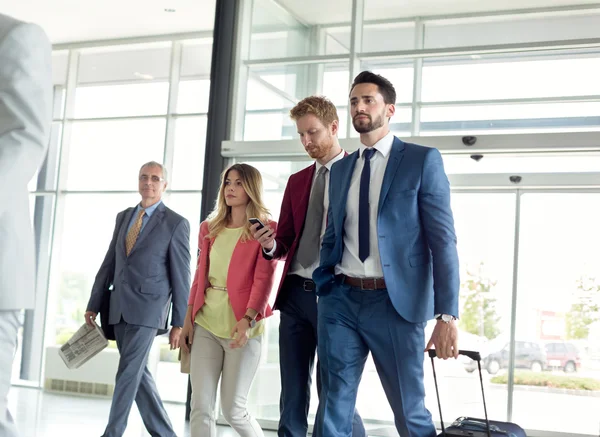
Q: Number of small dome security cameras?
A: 3